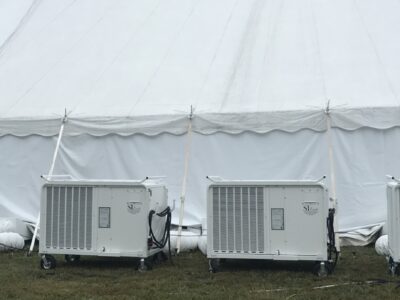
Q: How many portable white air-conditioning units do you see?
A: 3